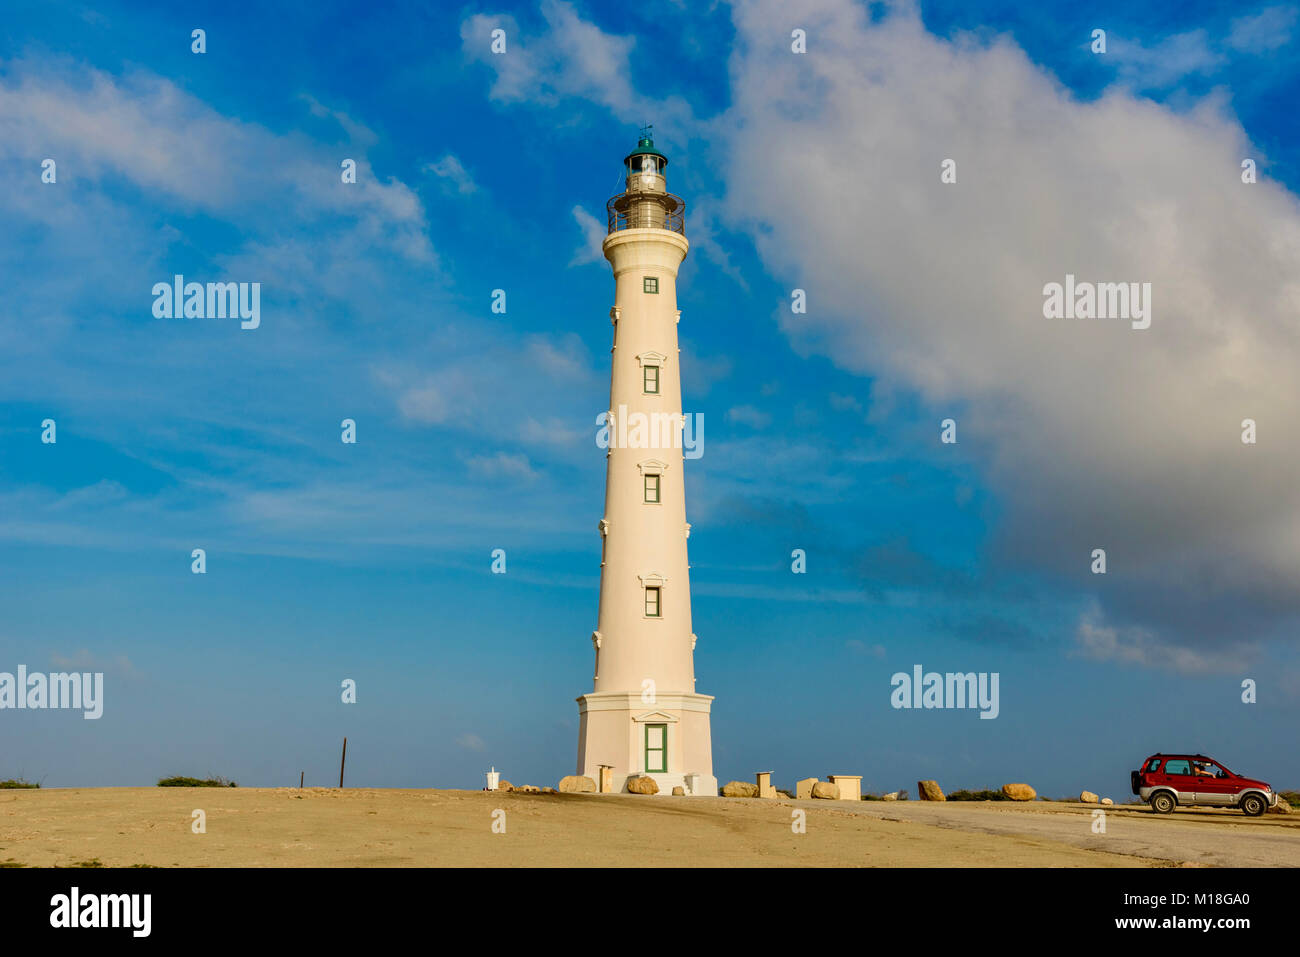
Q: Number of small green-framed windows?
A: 4